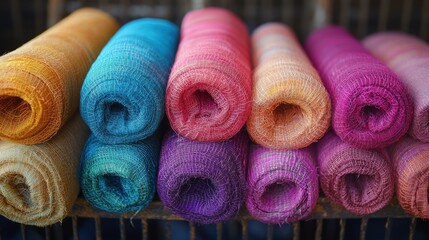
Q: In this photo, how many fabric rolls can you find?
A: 12